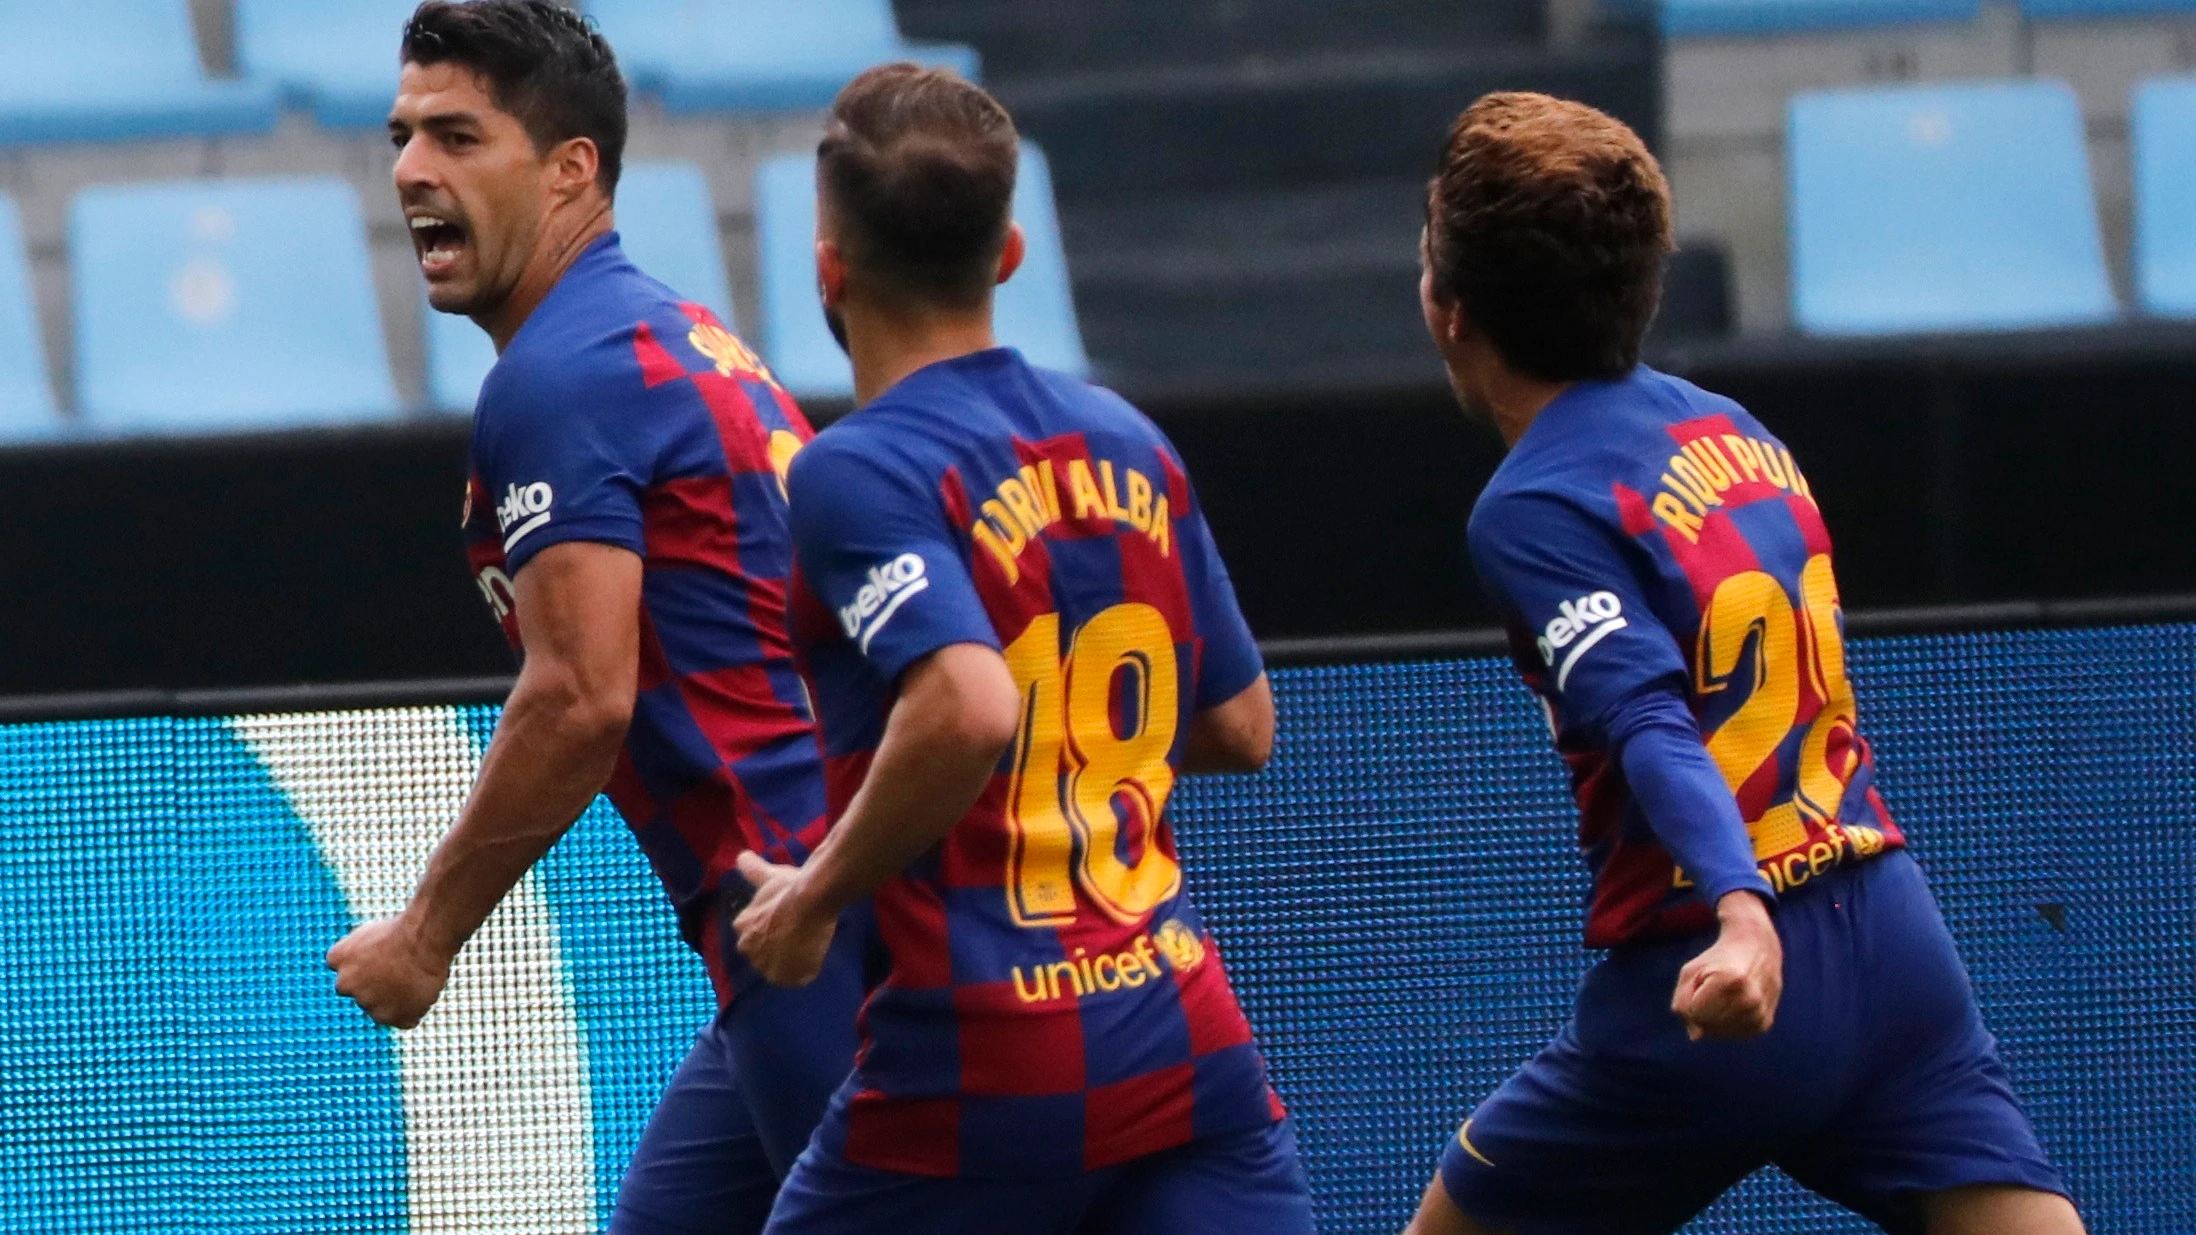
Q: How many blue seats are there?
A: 11